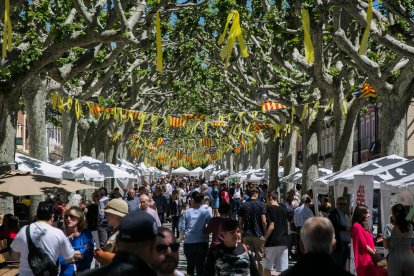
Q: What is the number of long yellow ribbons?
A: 5